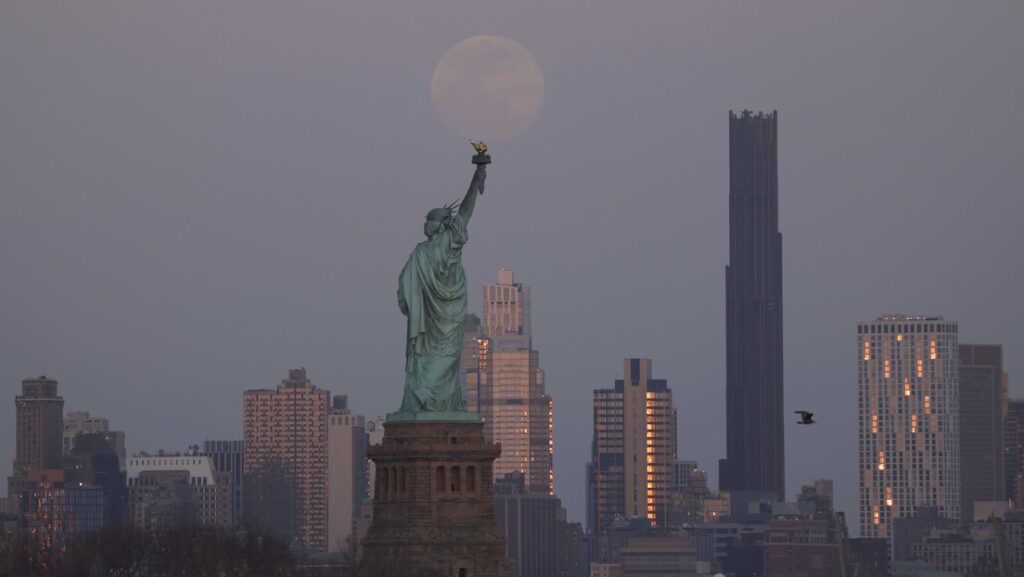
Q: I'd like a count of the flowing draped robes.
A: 1